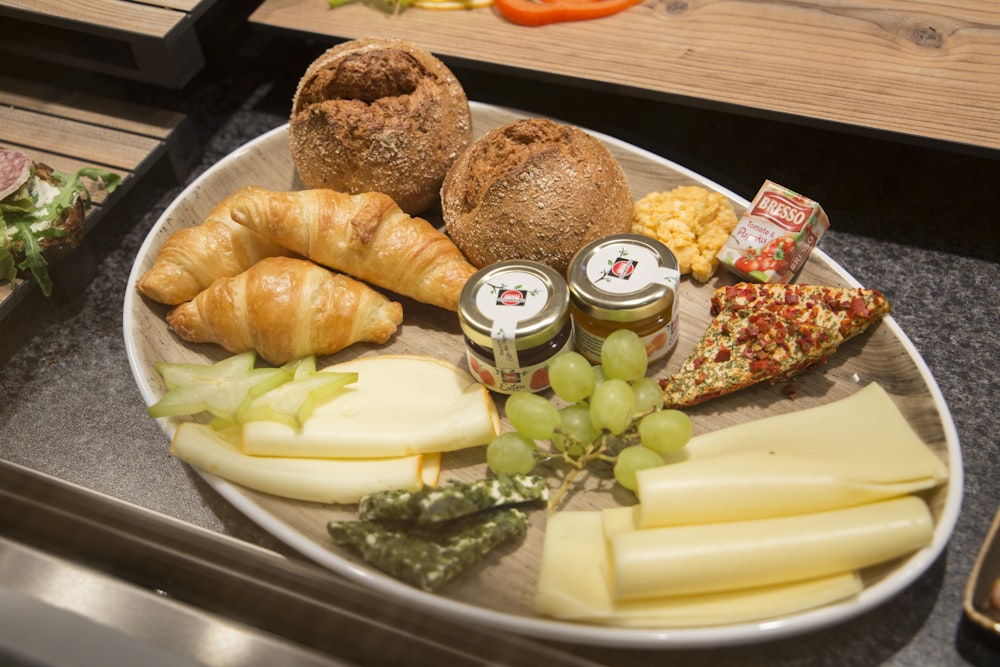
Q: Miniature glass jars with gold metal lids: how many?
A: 2